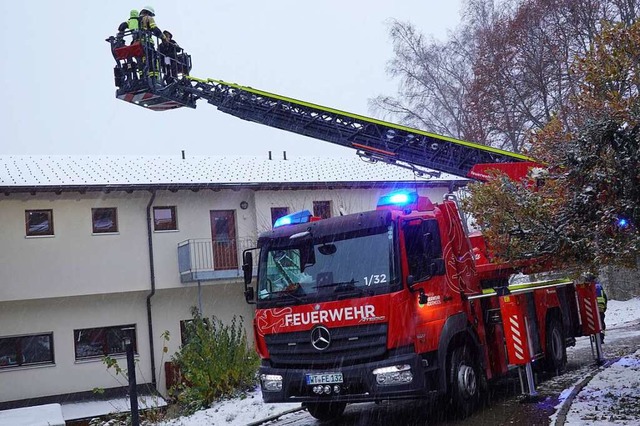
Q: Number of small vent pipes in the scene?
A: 3